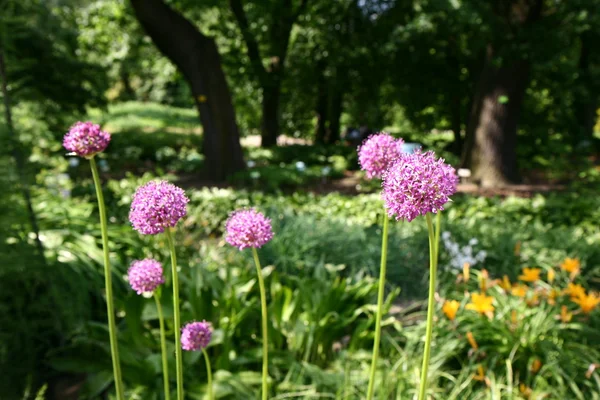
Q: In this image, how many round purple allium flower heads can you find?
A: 7